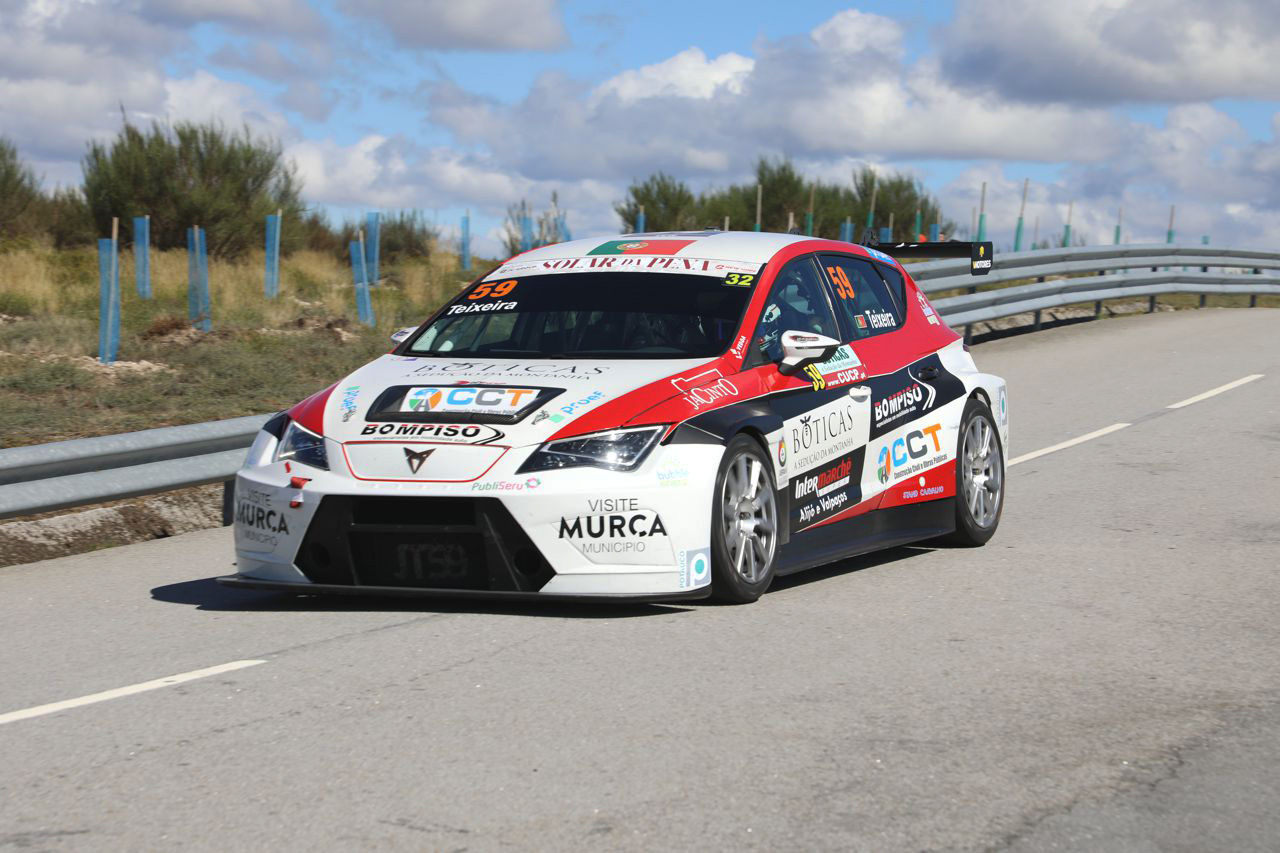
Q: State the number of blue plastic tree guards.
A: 13